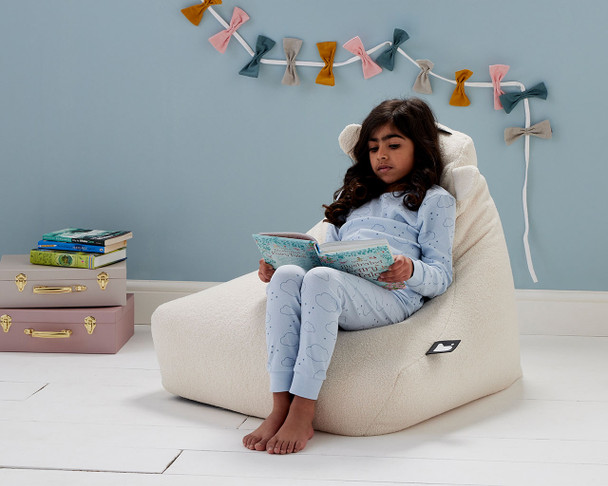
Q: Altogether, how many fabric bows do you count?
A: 12